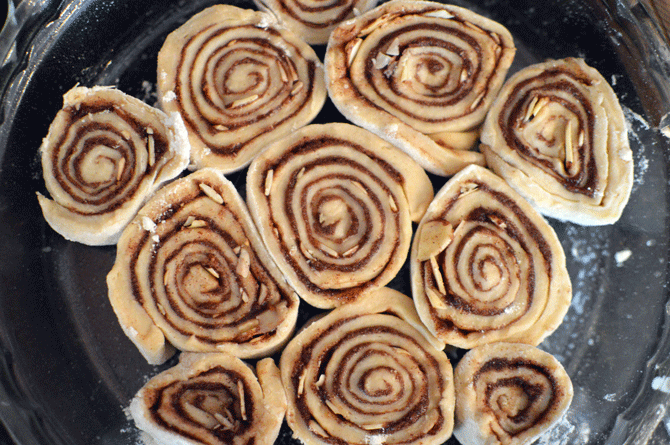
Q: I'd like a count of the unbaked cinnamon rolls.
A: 11